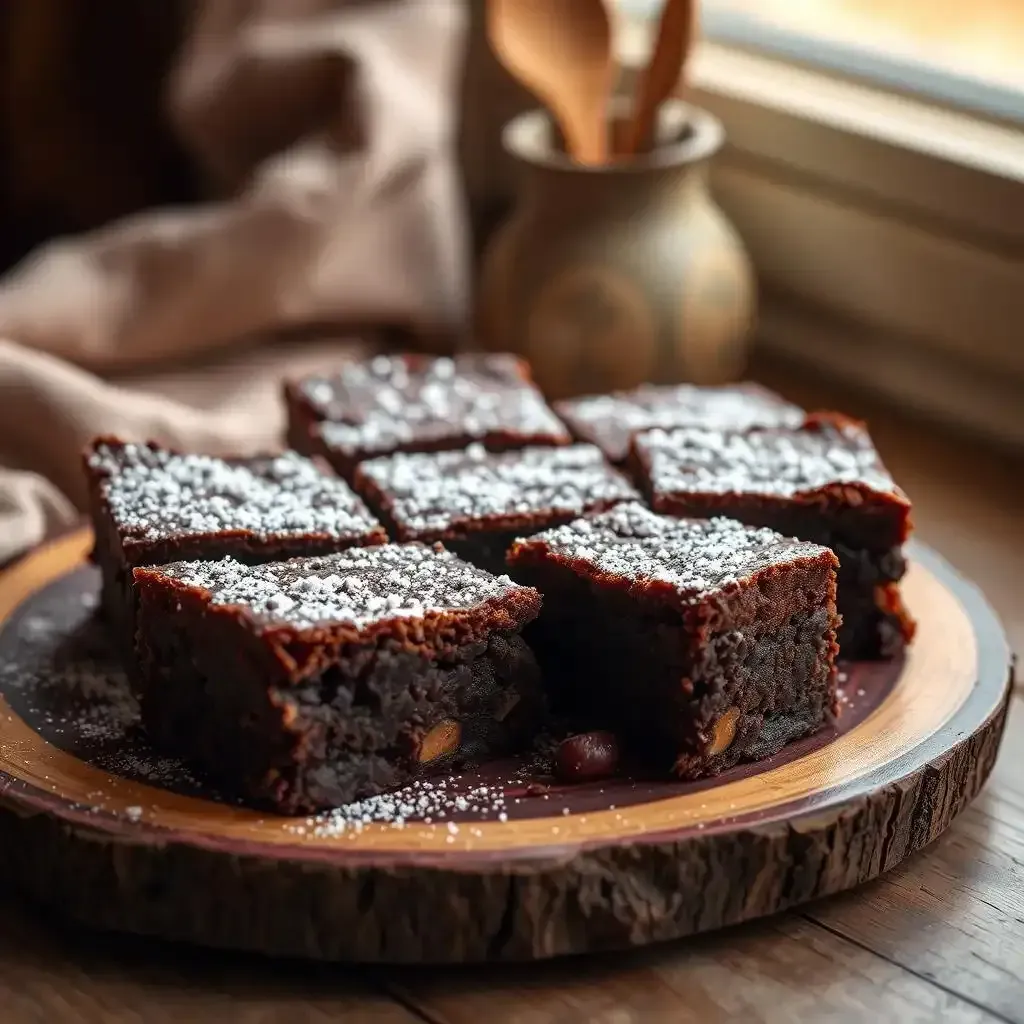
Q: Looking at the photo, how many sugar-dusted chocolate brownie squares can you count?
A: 7